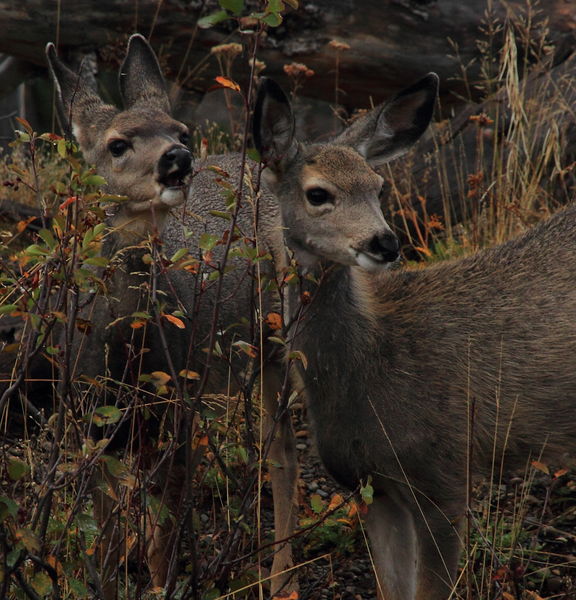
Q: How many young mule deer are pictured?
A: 2